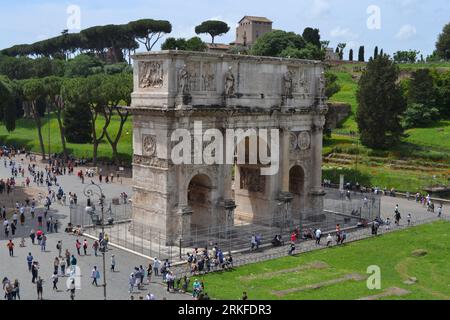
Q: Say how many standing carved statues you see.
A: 4